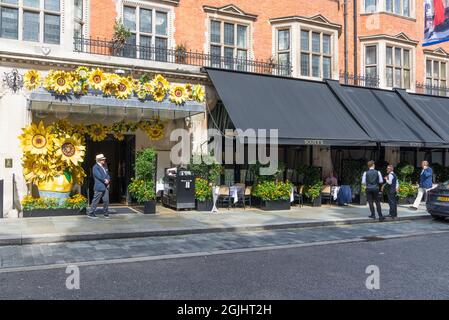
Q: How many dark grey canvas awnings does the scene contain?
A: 3